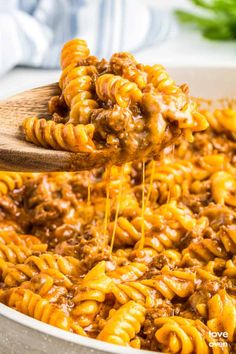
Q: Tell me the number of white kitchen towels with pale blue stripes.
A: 1